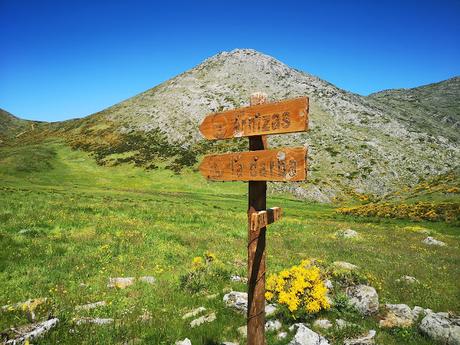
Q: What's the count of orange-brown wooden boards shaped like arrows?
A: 2